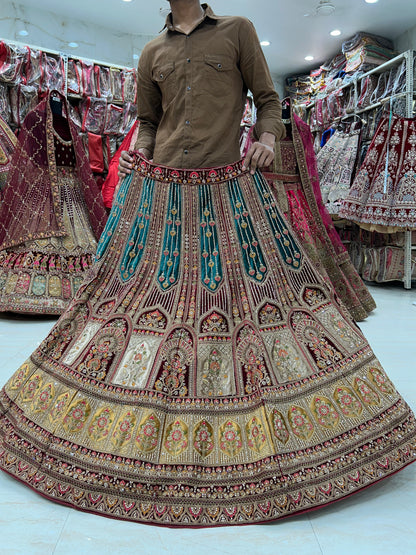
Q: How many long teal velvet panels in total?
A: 6